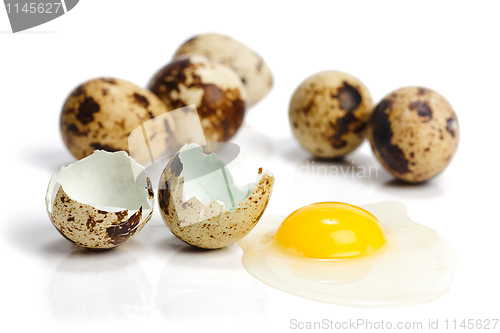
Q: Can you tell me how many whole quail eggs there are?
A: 5